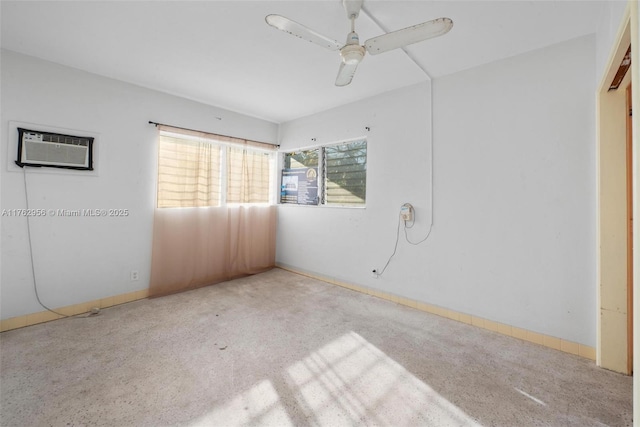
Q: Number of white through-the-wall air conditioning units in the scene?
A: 1